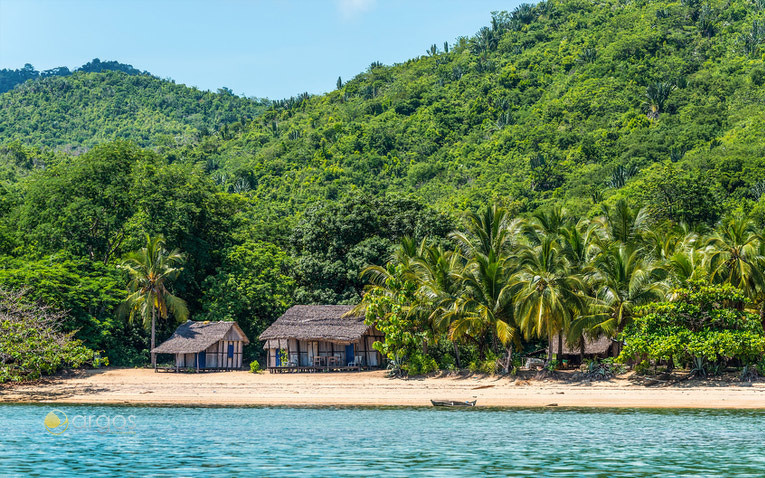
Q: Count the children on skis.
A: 0